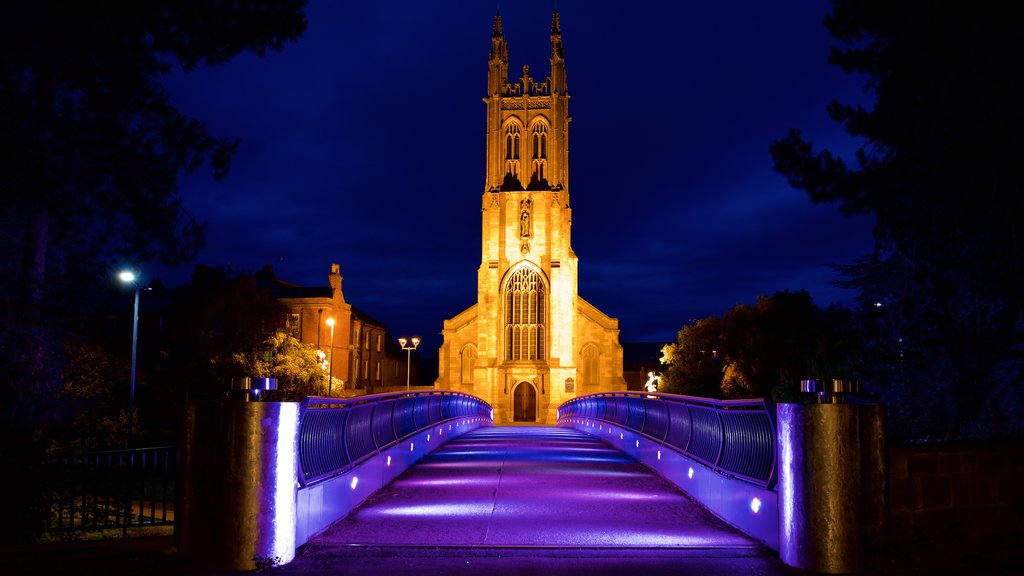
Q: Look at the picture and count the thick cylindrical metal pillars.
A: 2